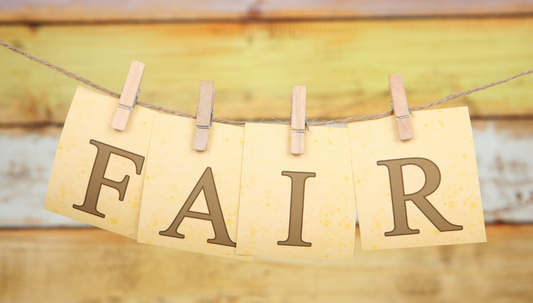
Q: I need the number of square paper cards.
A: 4